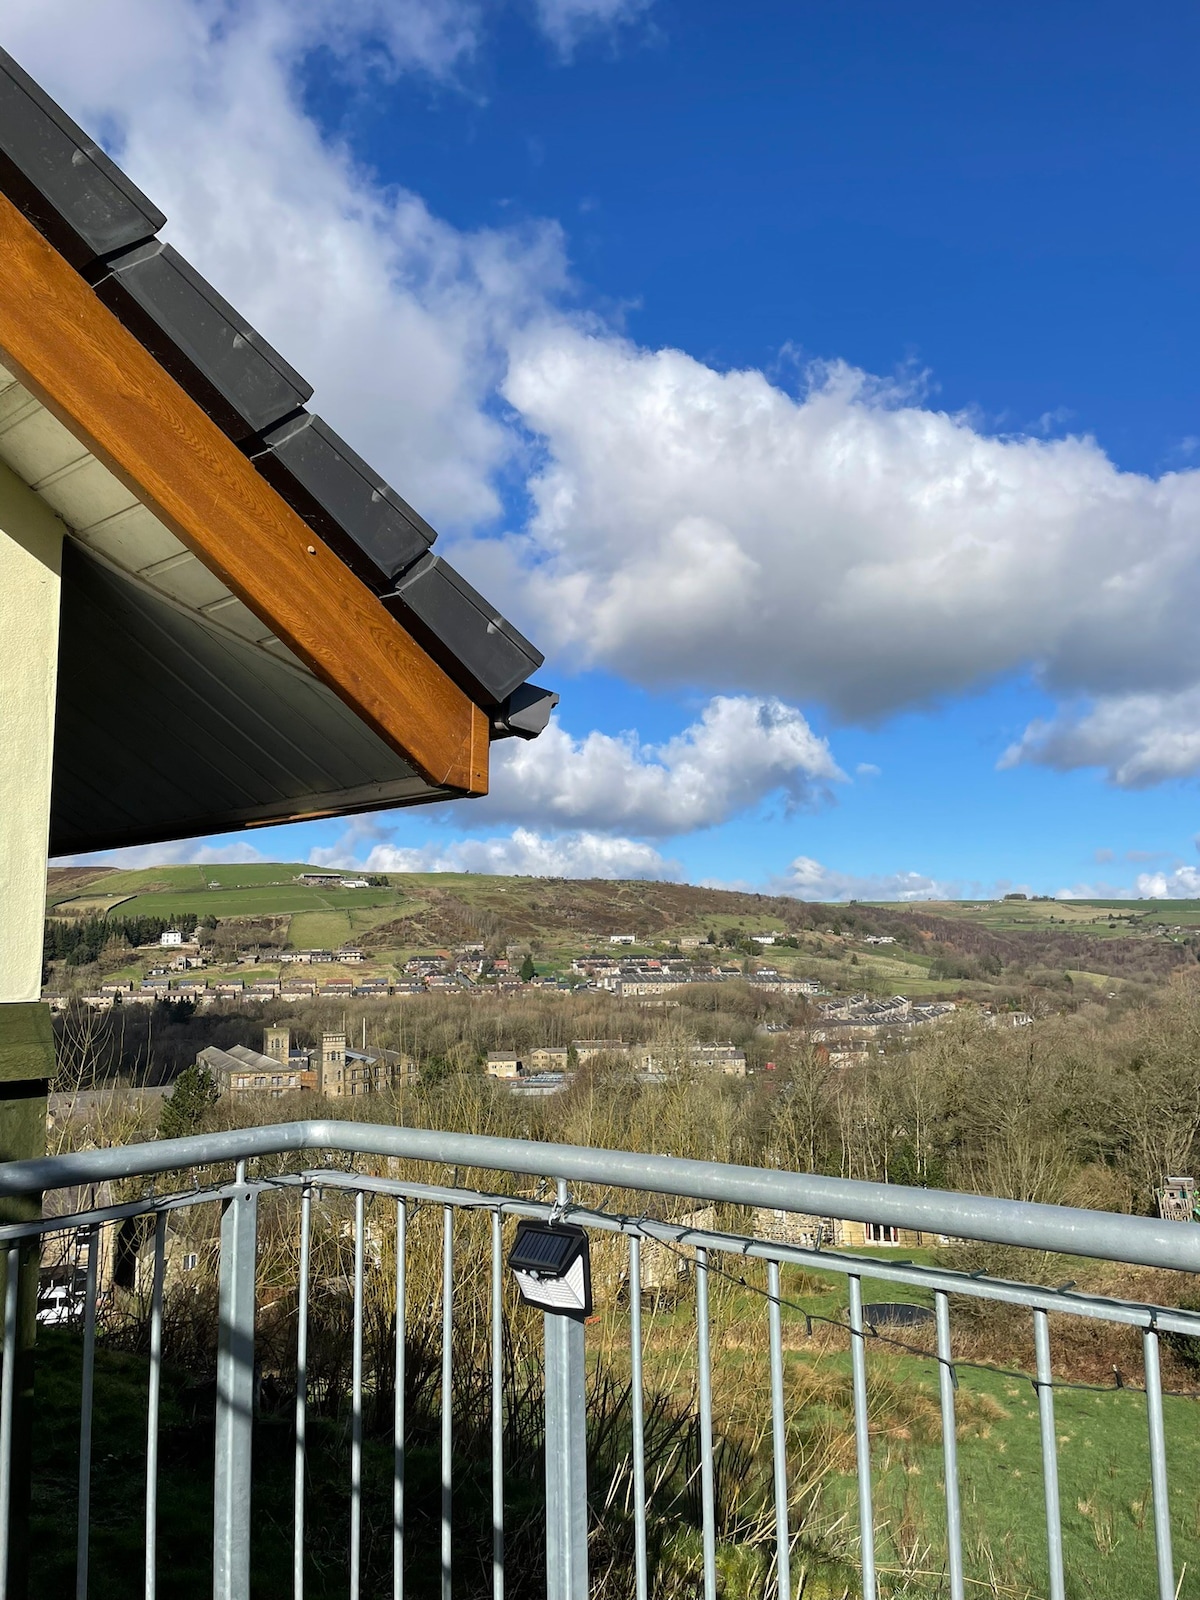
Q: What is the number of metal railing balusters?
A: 15